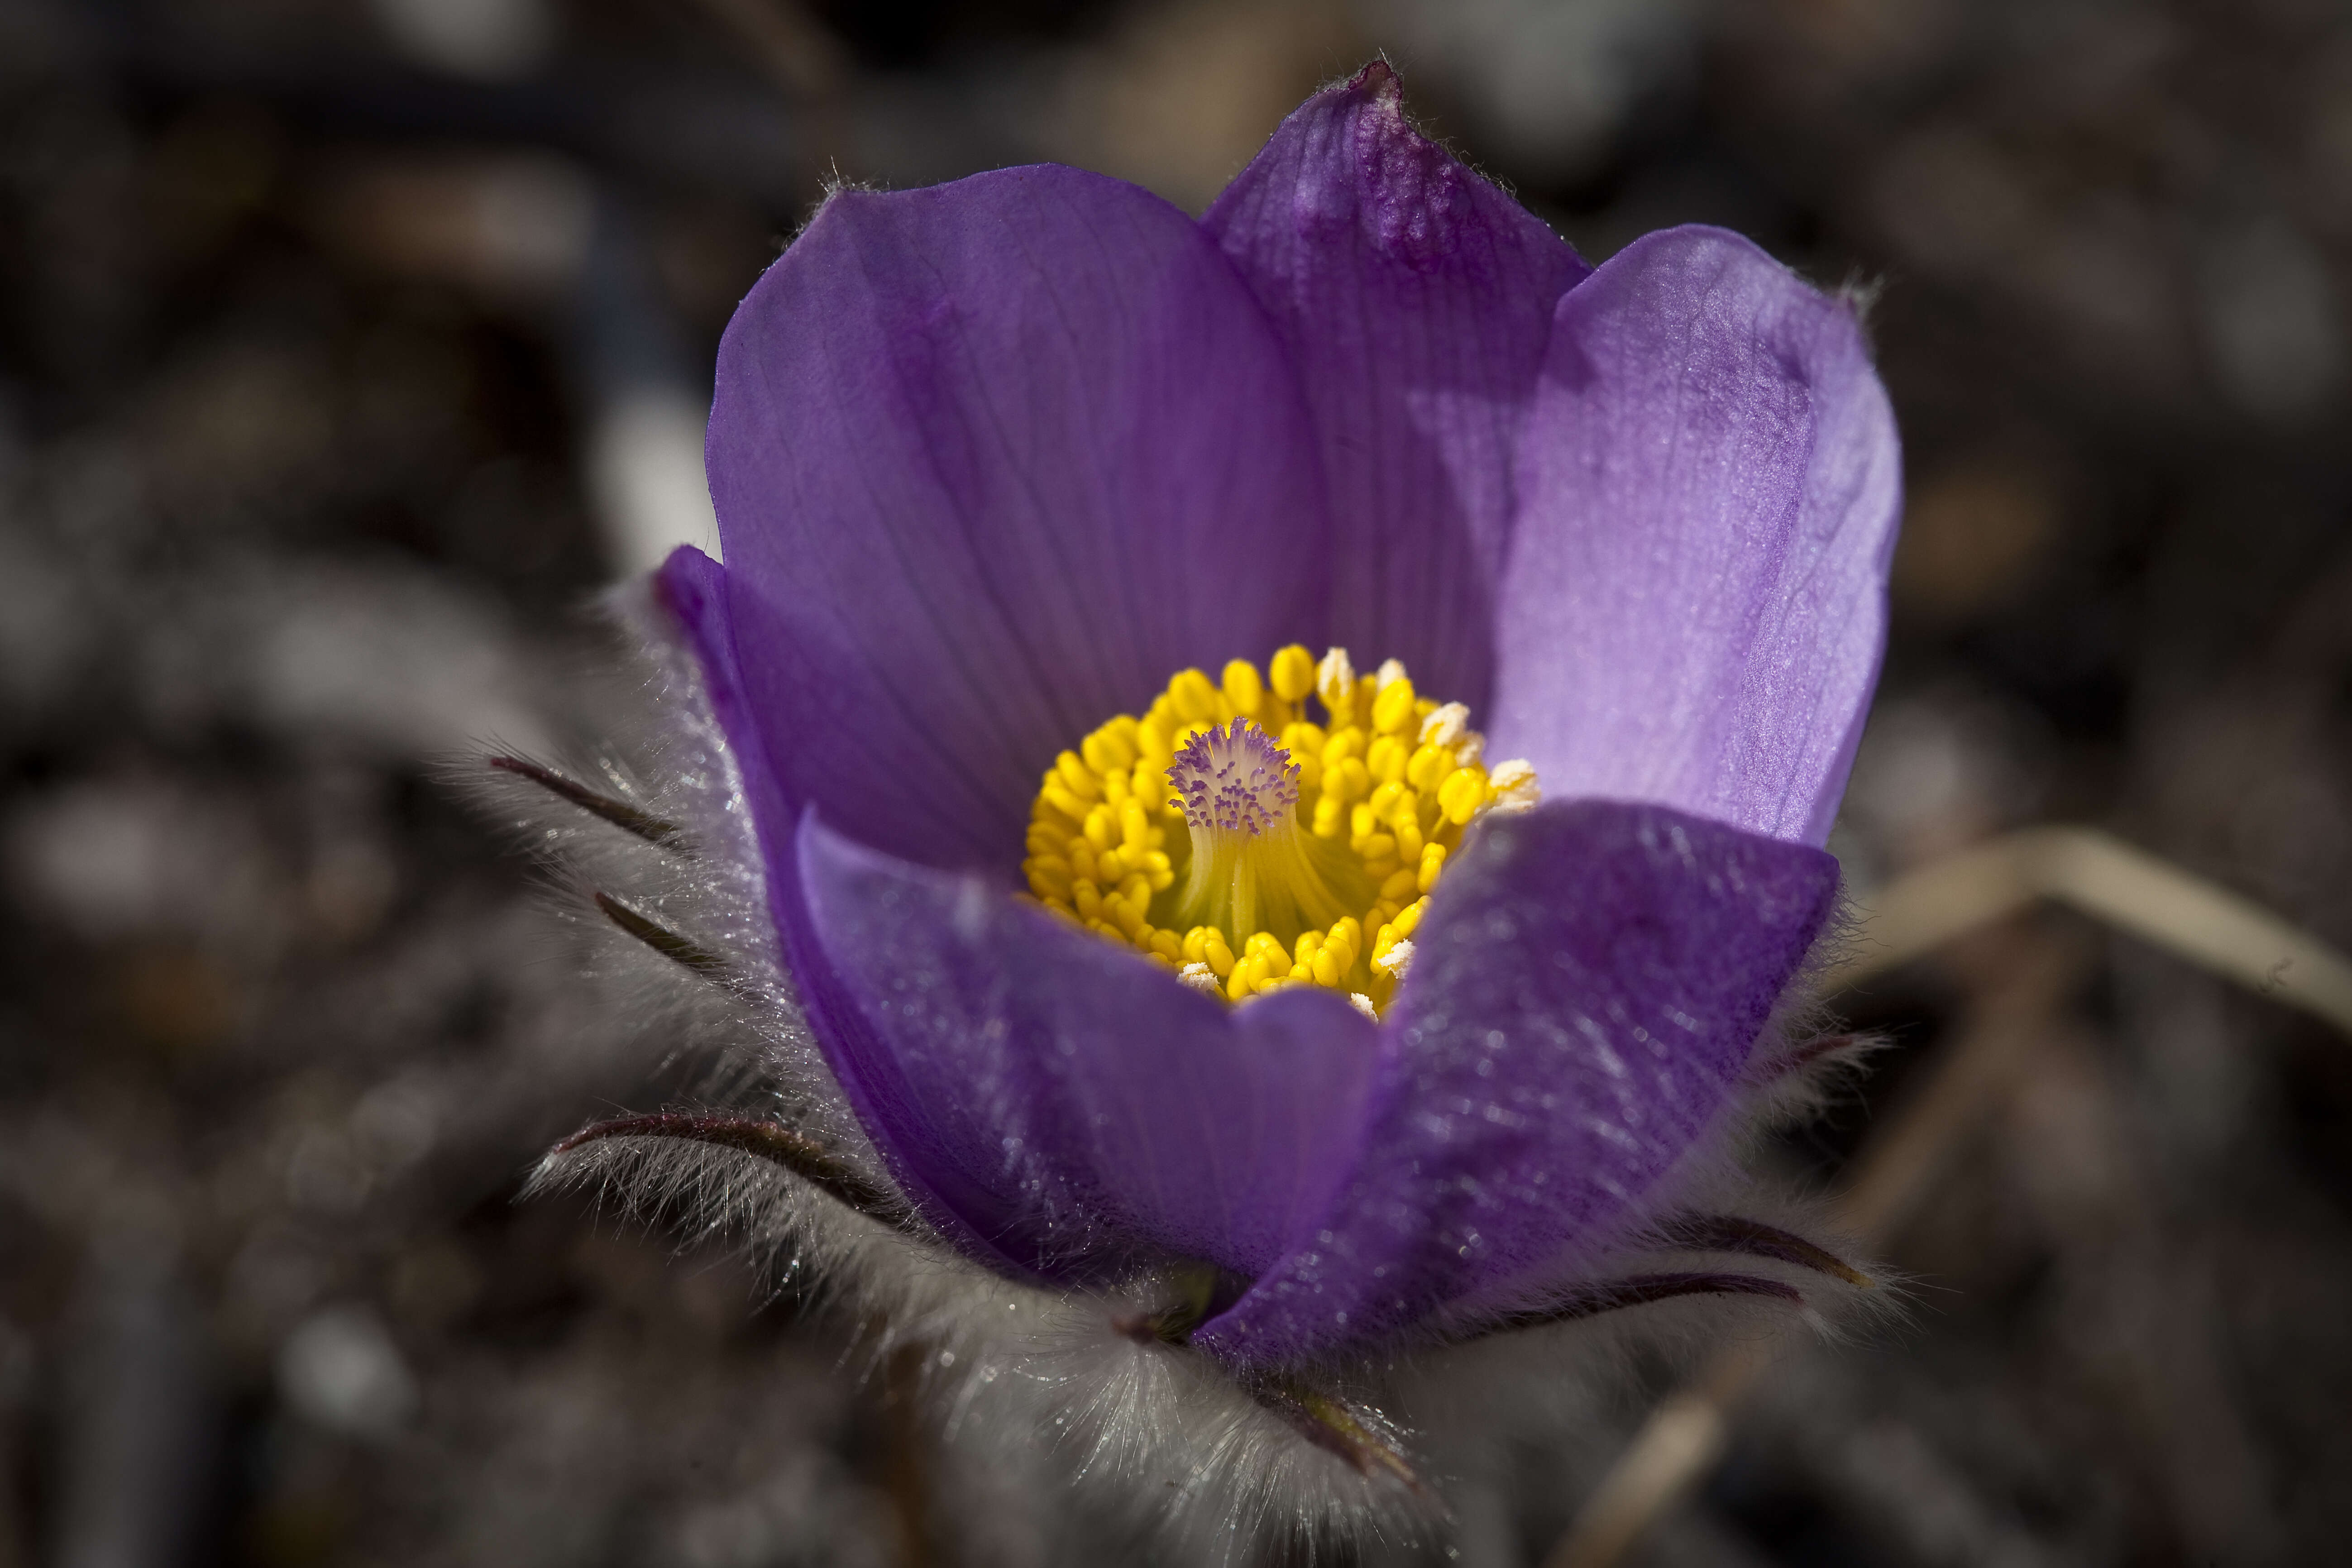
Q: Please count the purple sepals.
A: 6